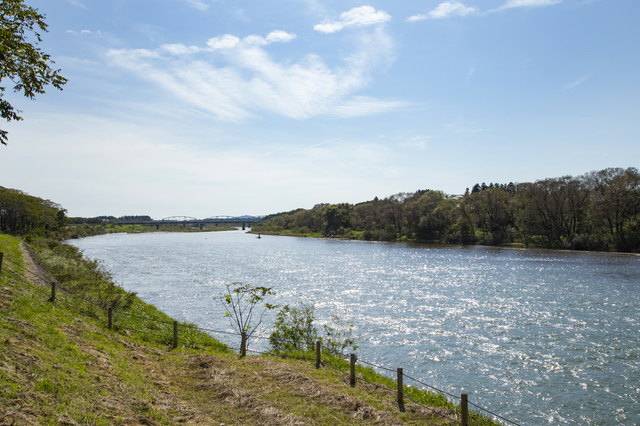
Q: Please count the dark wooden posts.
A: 9